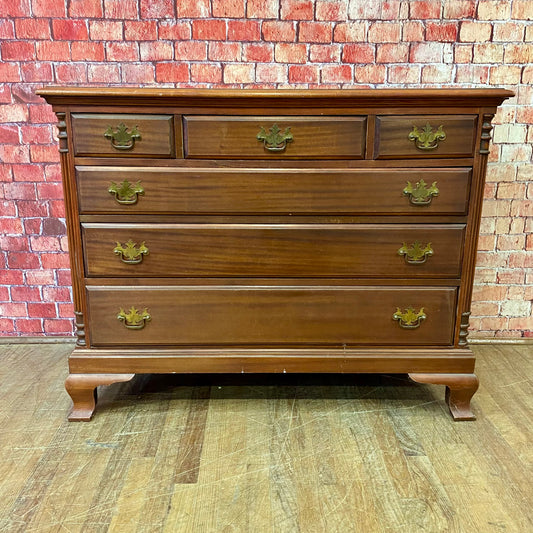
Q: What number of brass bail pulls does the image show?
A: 9